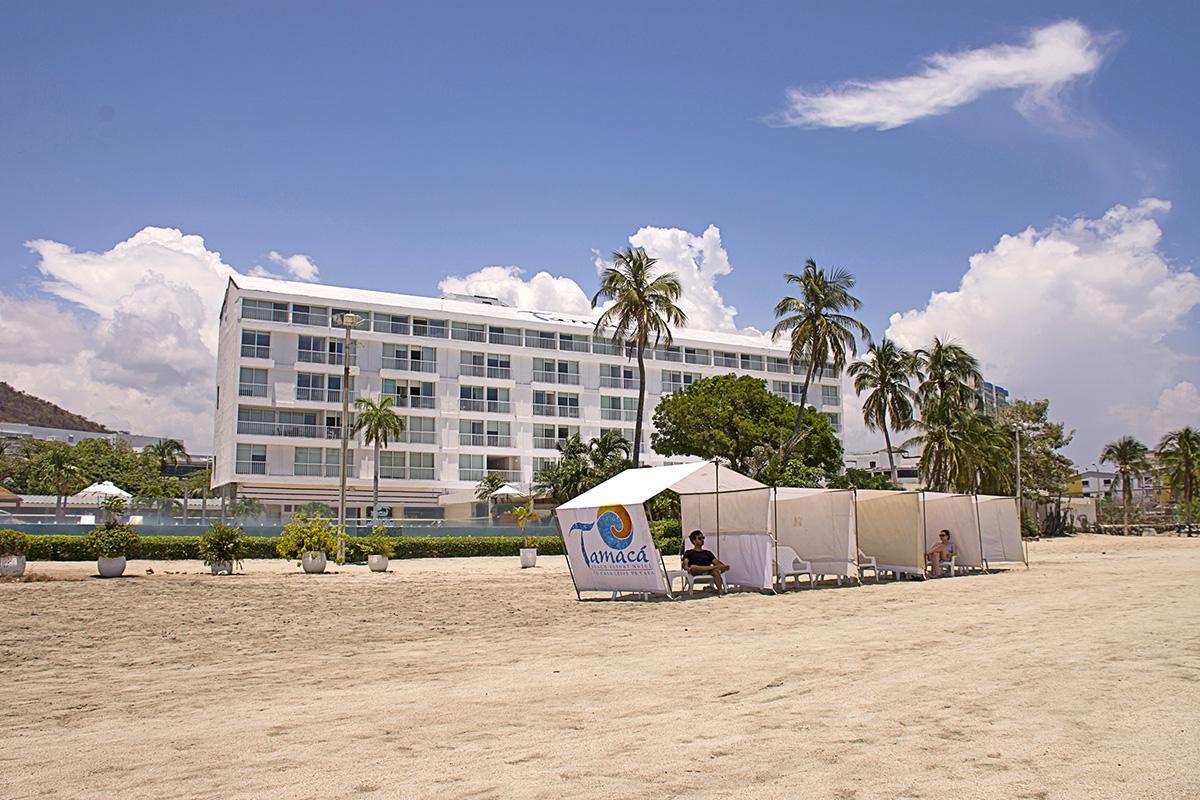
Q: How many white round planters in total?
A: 6